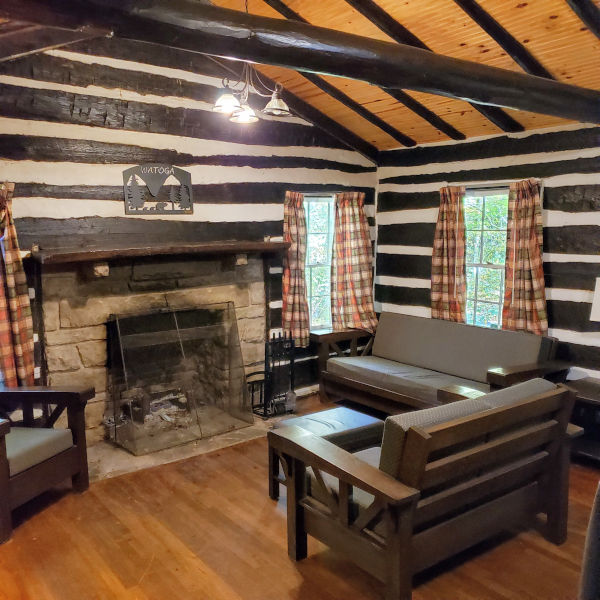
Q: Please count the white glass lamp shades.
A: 3